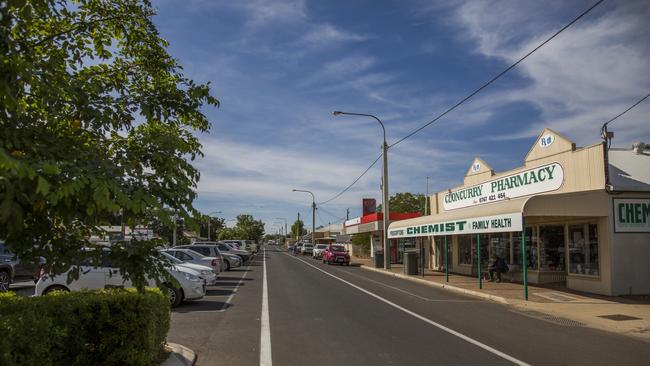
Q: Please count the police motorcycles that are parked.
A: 0